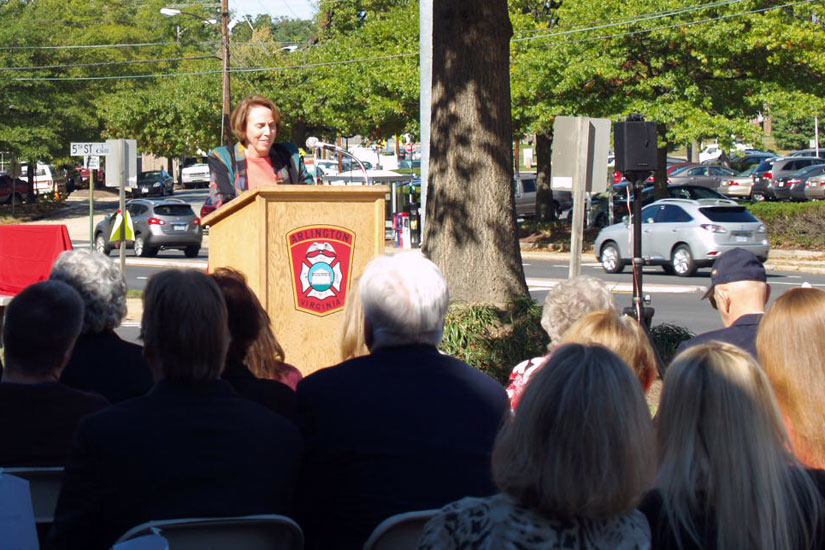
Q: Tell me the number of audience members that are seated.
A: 13